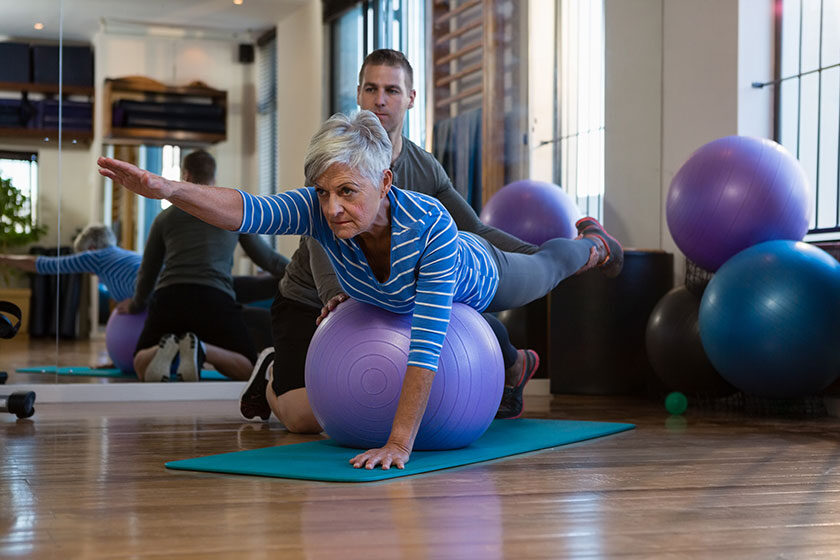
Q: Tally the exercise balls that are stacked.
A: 3